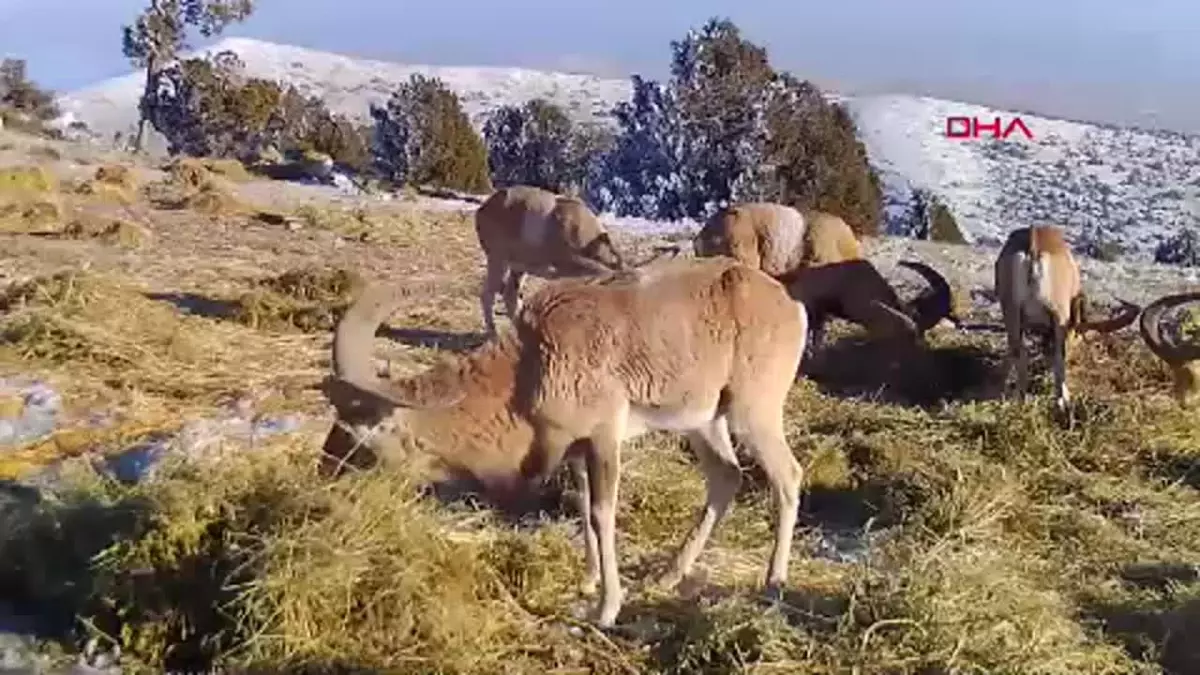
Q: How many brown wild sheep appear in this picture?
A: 6